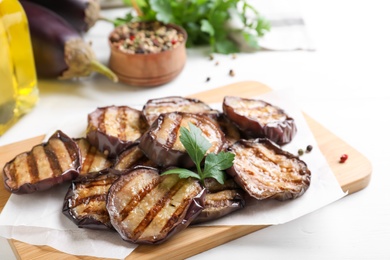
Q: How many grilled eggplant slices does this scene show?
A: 12